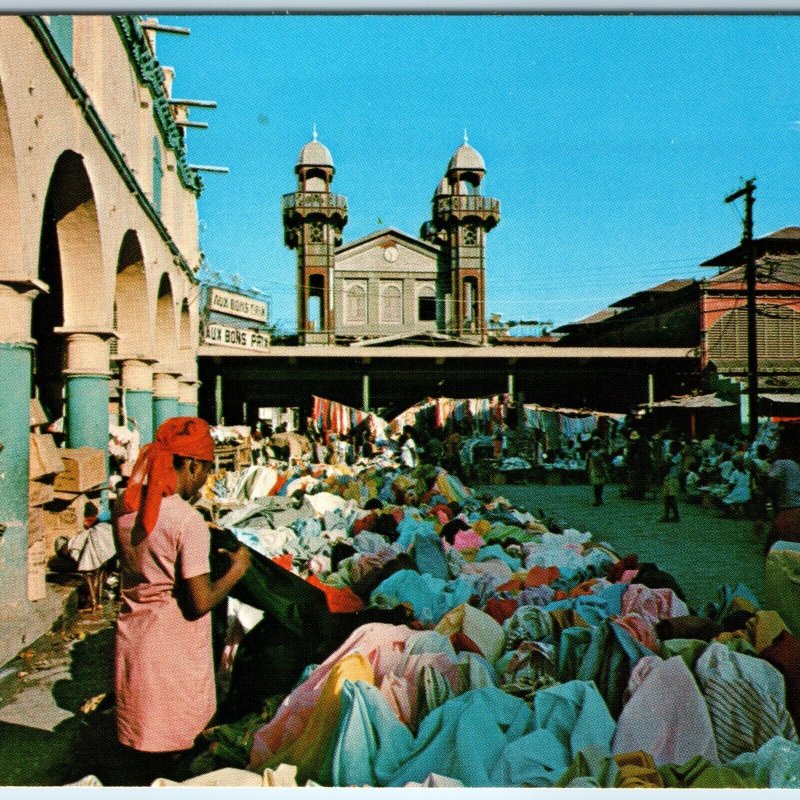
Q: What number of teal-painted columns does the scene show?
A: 5